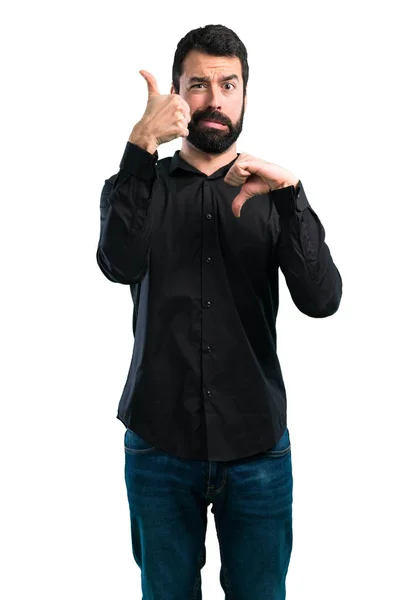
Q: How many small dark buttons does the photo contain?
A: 5